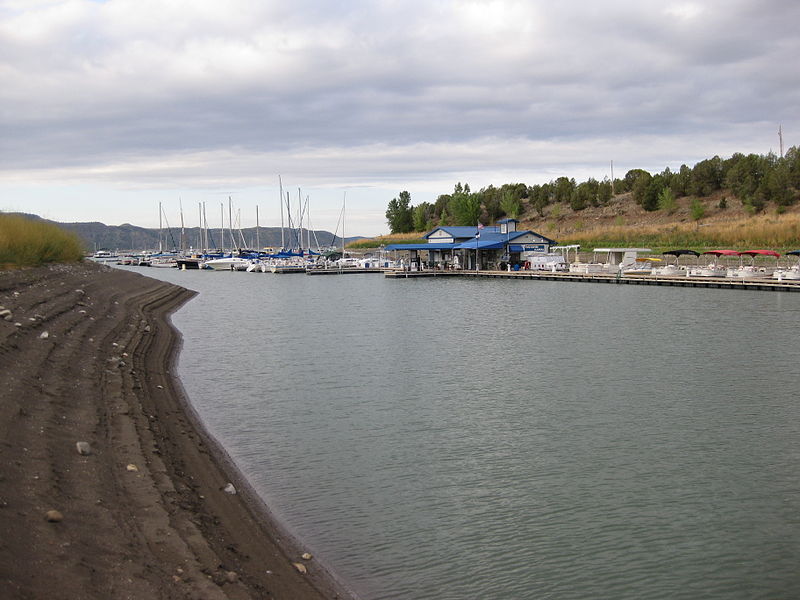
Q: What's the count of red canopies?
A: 2